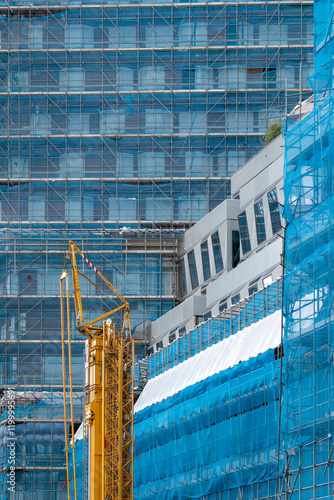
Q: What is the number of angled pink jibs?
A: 0